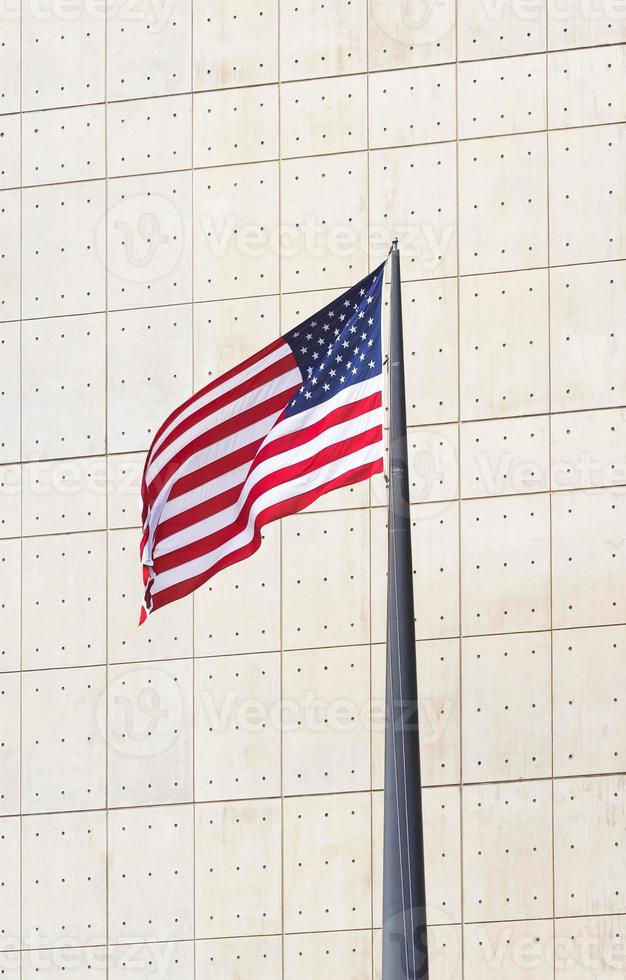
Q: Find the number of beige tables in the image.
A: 0